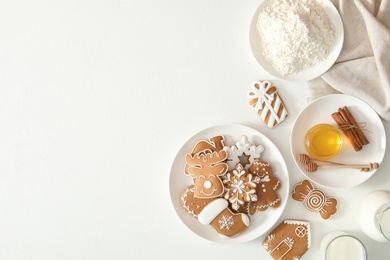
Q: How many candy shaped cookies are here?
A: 1